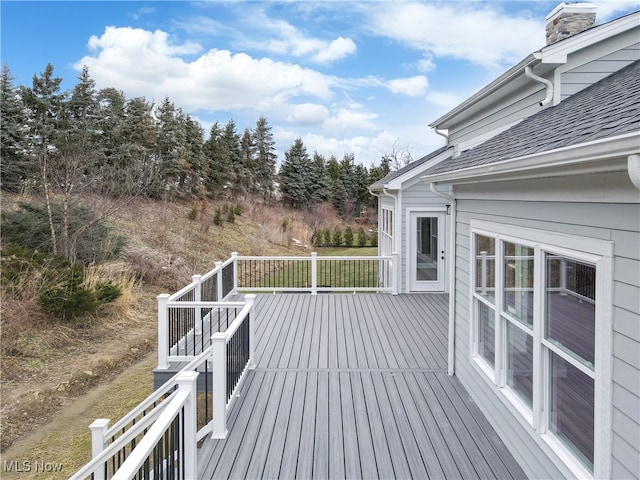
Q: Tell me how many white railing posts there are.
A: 10